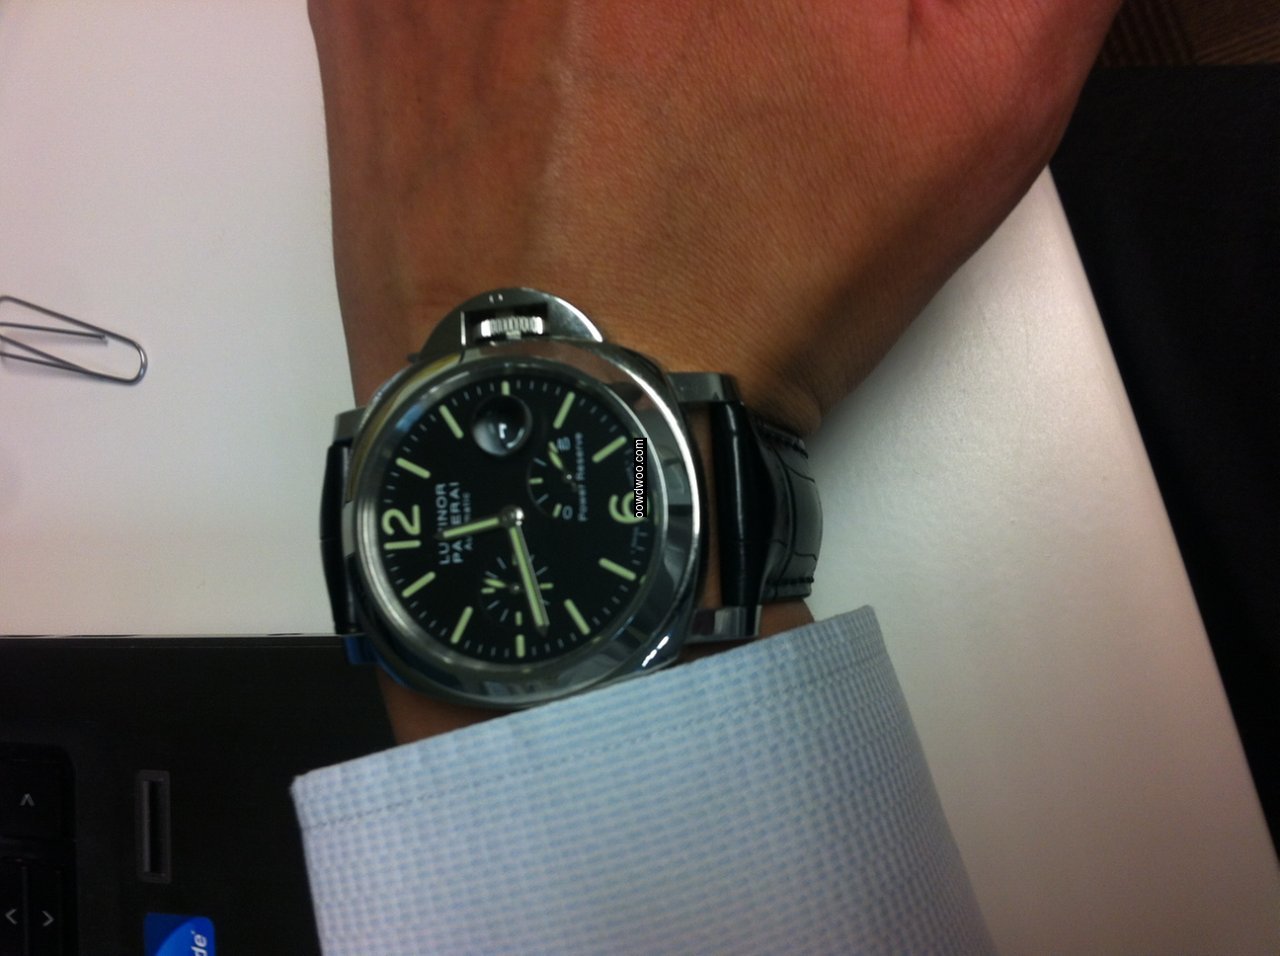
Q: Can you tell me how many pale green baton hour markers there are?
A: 10